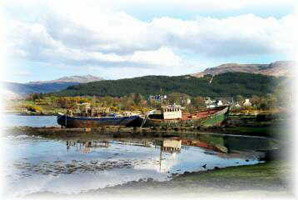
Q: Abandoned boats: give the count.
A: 2